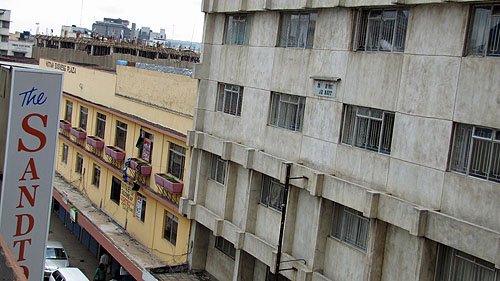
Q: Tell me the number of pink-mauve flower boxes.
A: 6